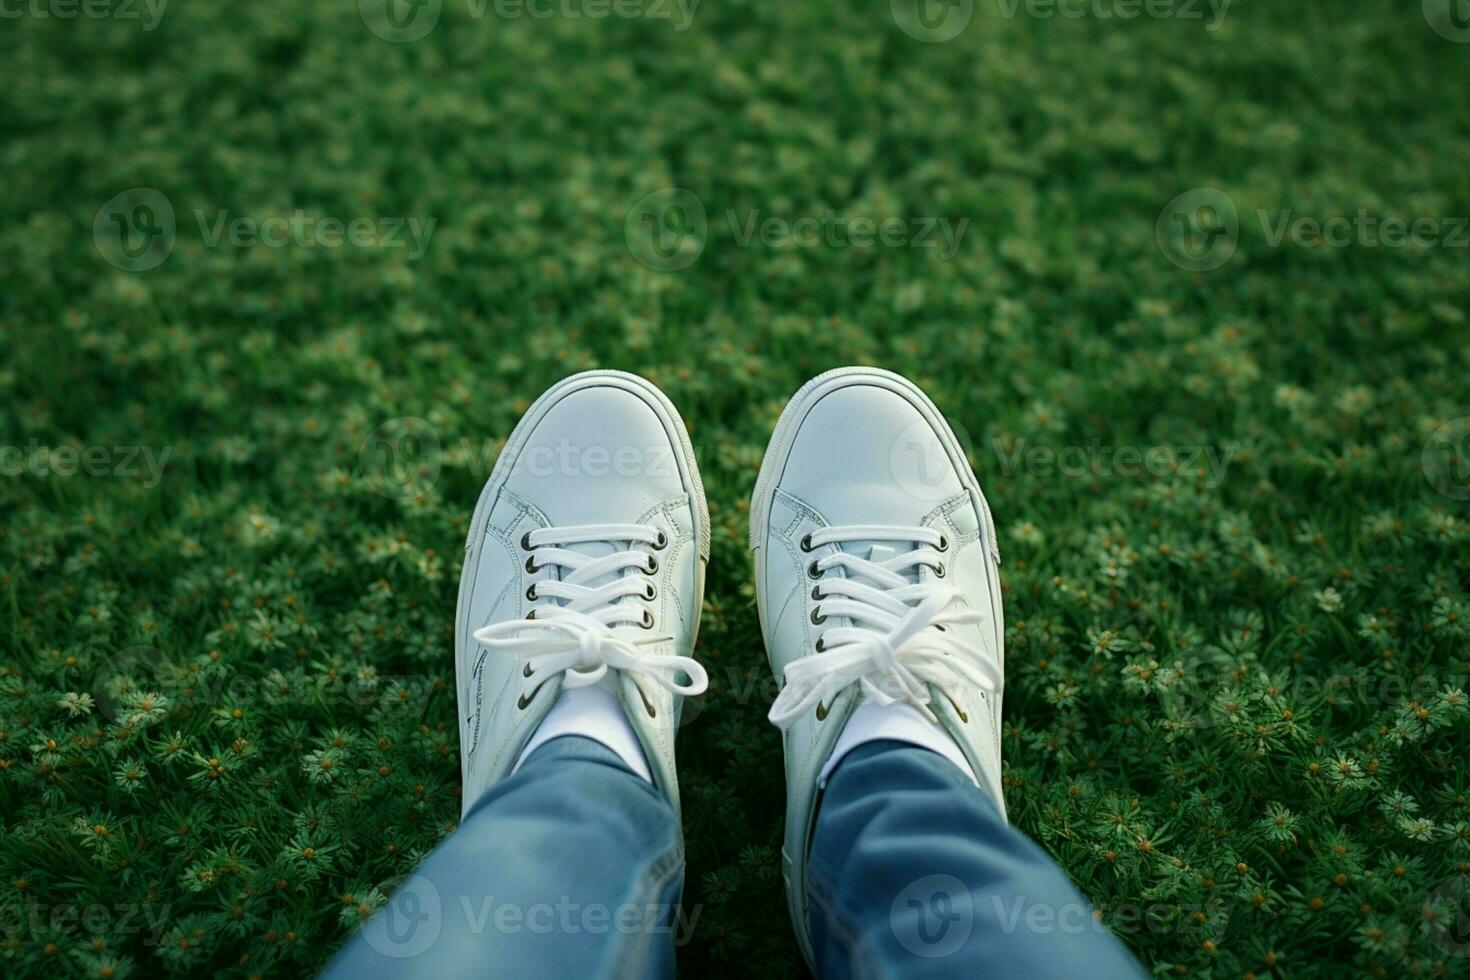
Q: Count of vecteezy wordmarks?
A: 15